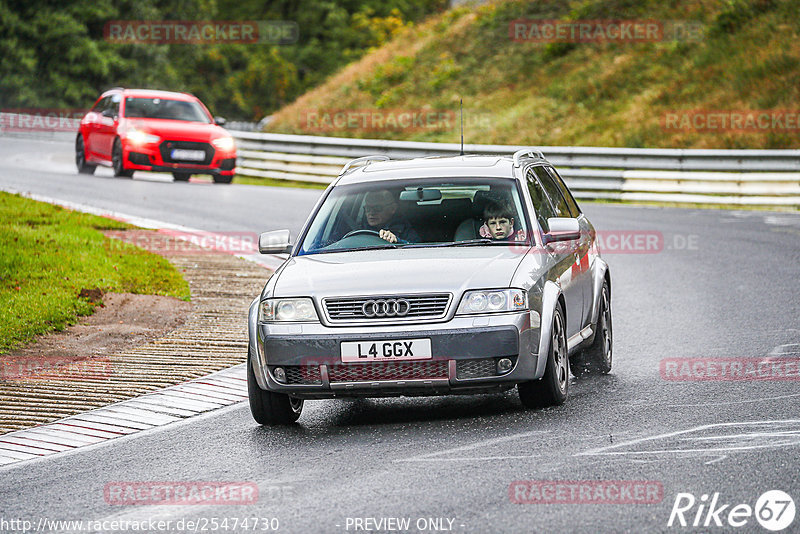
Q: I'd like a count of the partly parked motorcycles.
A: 0